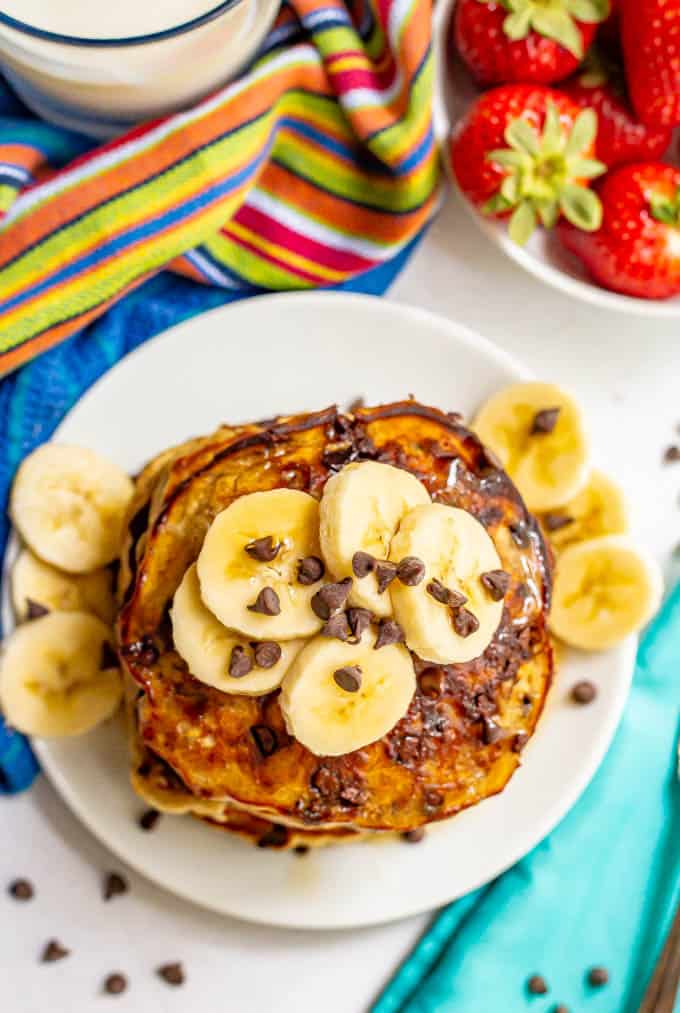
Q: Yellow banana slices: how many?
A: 11